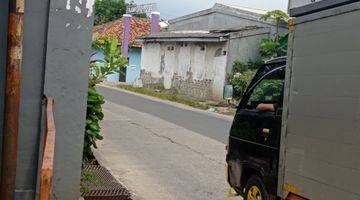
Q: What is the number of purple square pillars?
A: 2